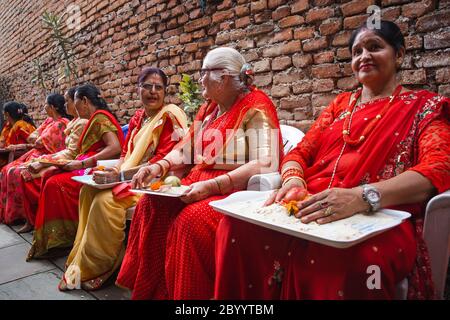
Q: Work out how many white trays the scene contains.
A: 3